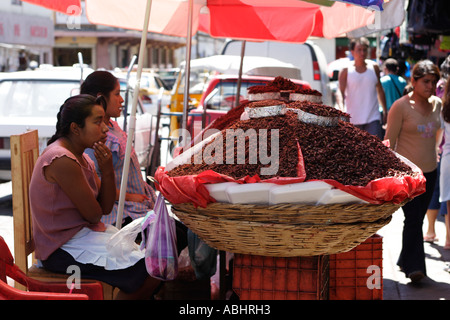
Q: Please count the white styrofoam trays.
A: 4